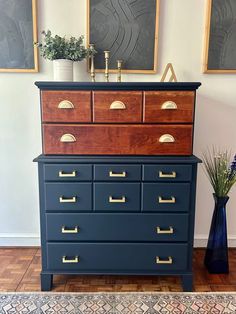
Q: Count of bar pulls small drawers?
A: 6